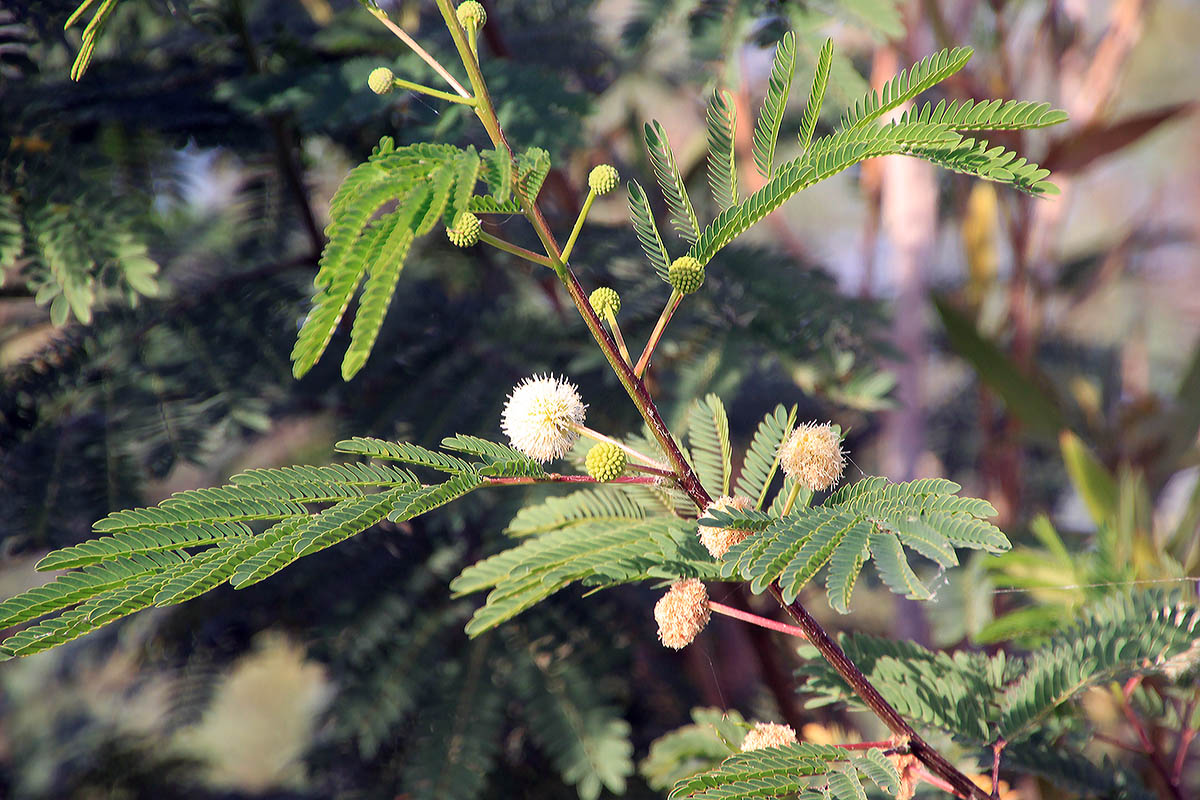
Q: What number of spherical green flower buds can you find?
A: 7